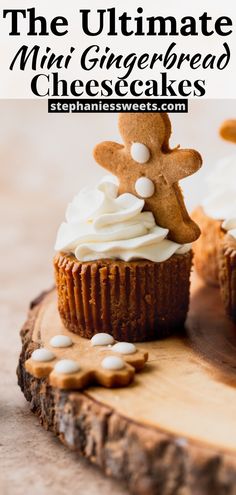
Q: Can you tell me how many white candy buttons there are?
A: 8